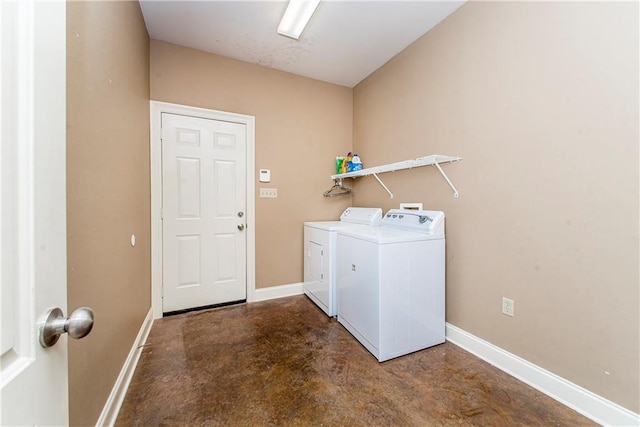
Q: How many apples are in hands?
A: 0